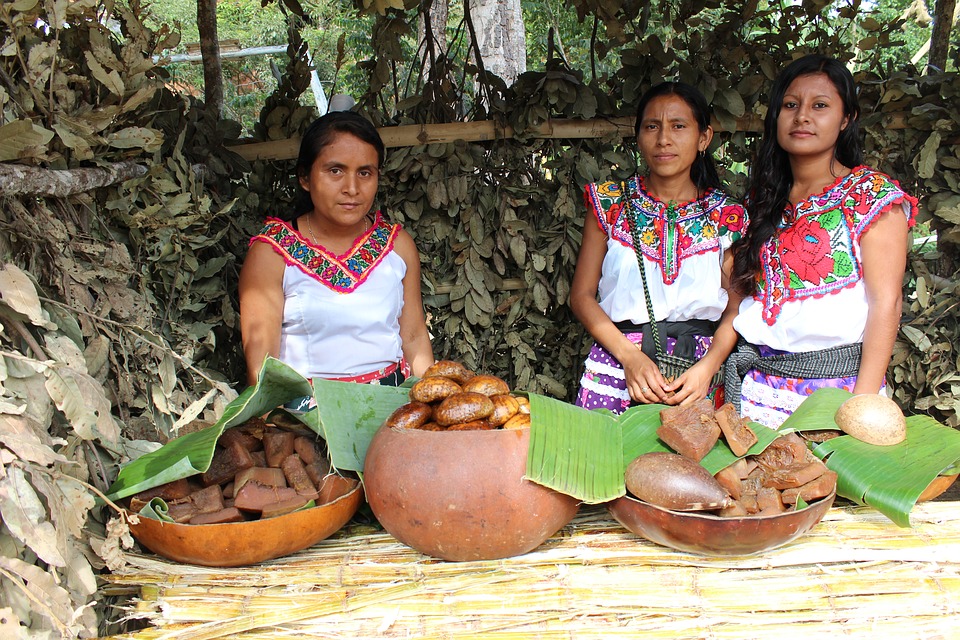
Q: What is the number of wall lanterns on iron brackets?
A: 0